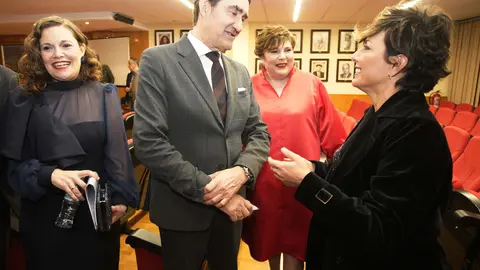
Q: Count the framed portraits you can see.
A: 10